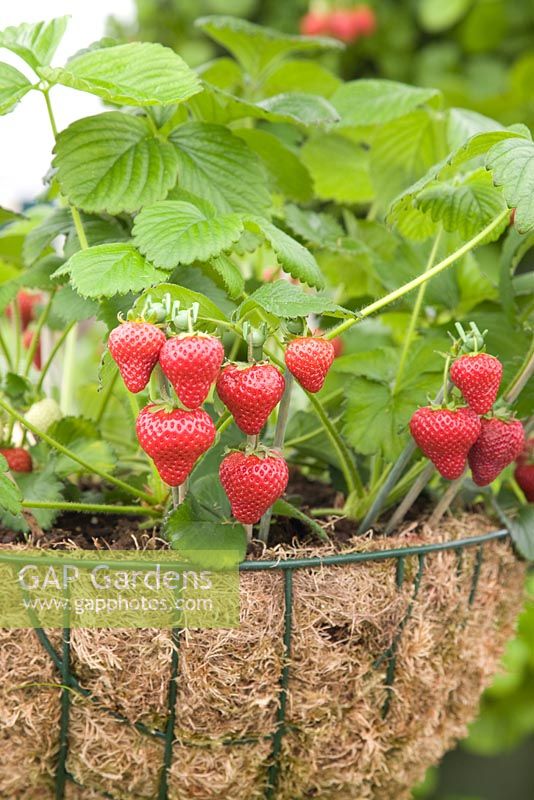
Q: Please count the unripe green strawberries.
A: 1